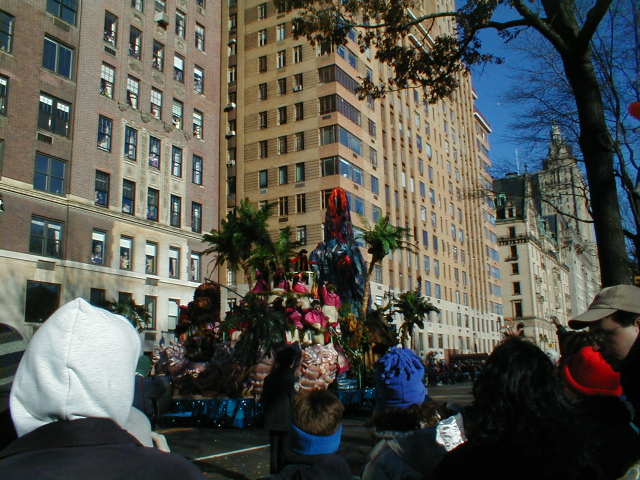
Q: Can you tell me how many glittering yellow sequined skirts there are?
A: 0